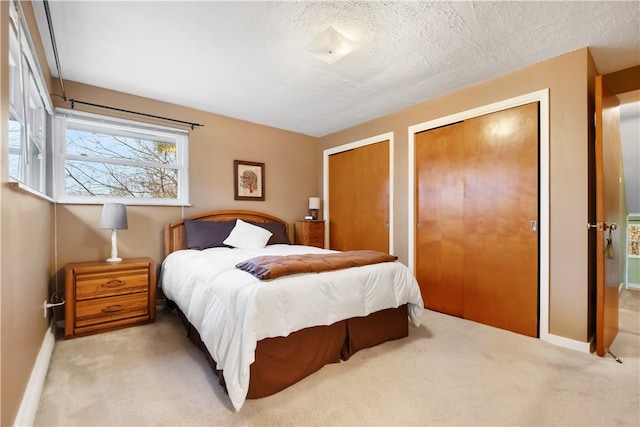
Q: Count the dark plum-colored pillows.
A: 2